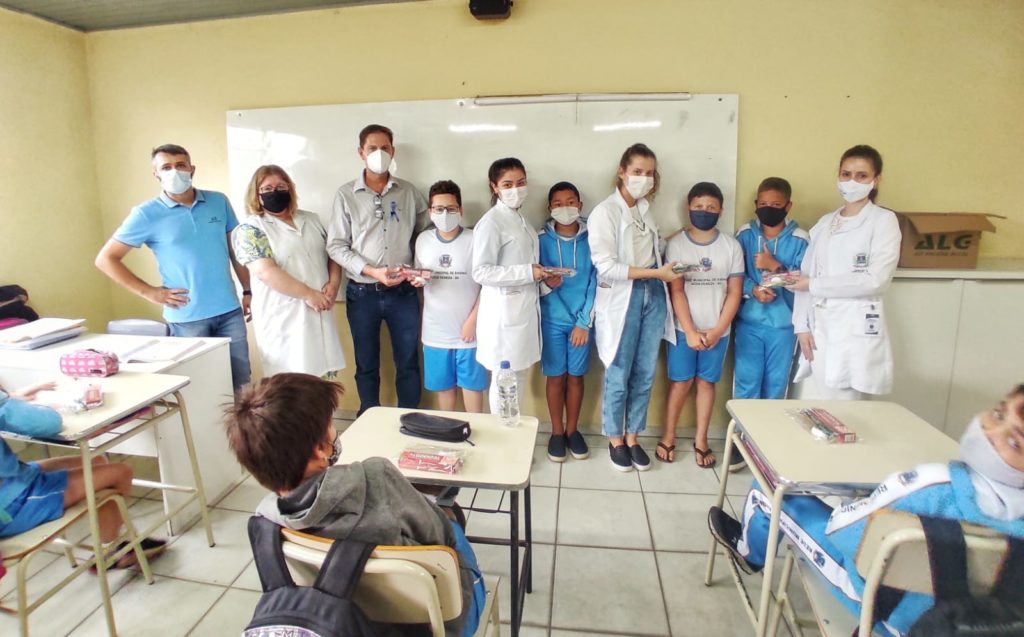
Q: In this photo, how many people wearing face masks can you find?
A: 12